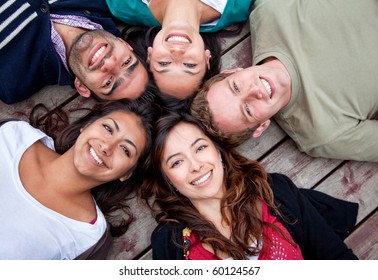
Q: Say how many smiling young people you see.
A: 5